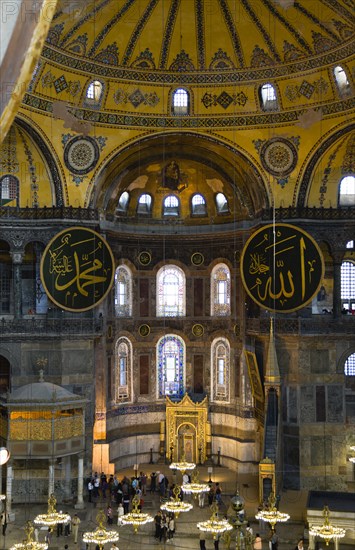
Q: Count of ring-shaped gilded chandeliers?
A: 10